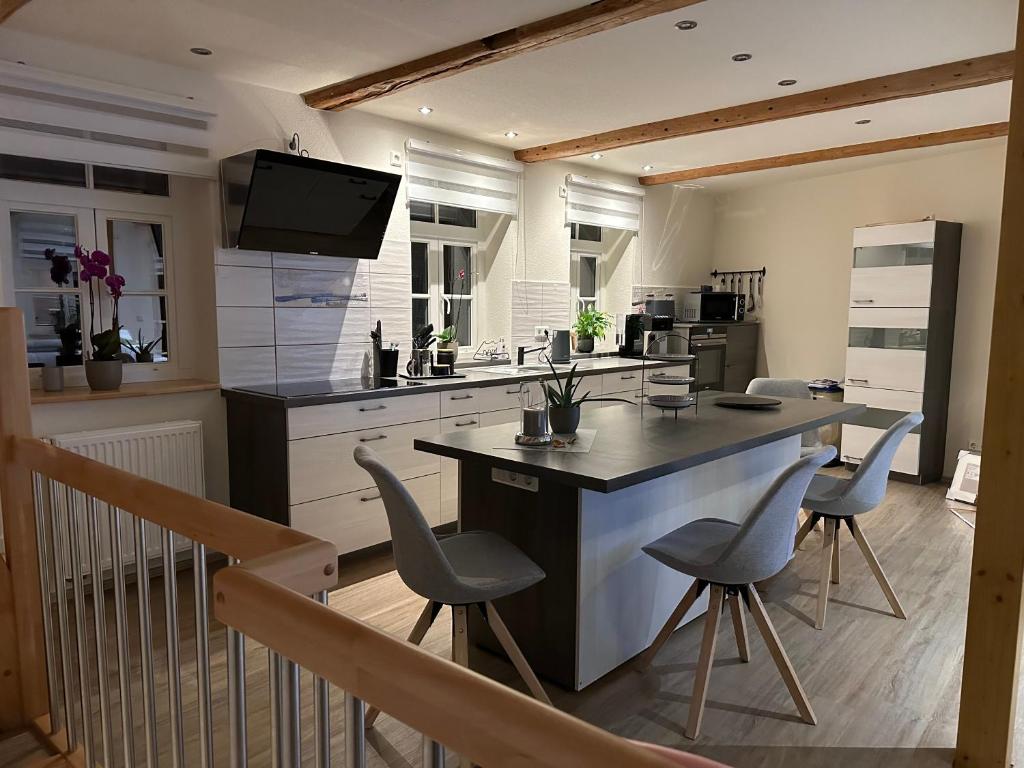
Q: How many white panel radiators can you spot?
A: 1